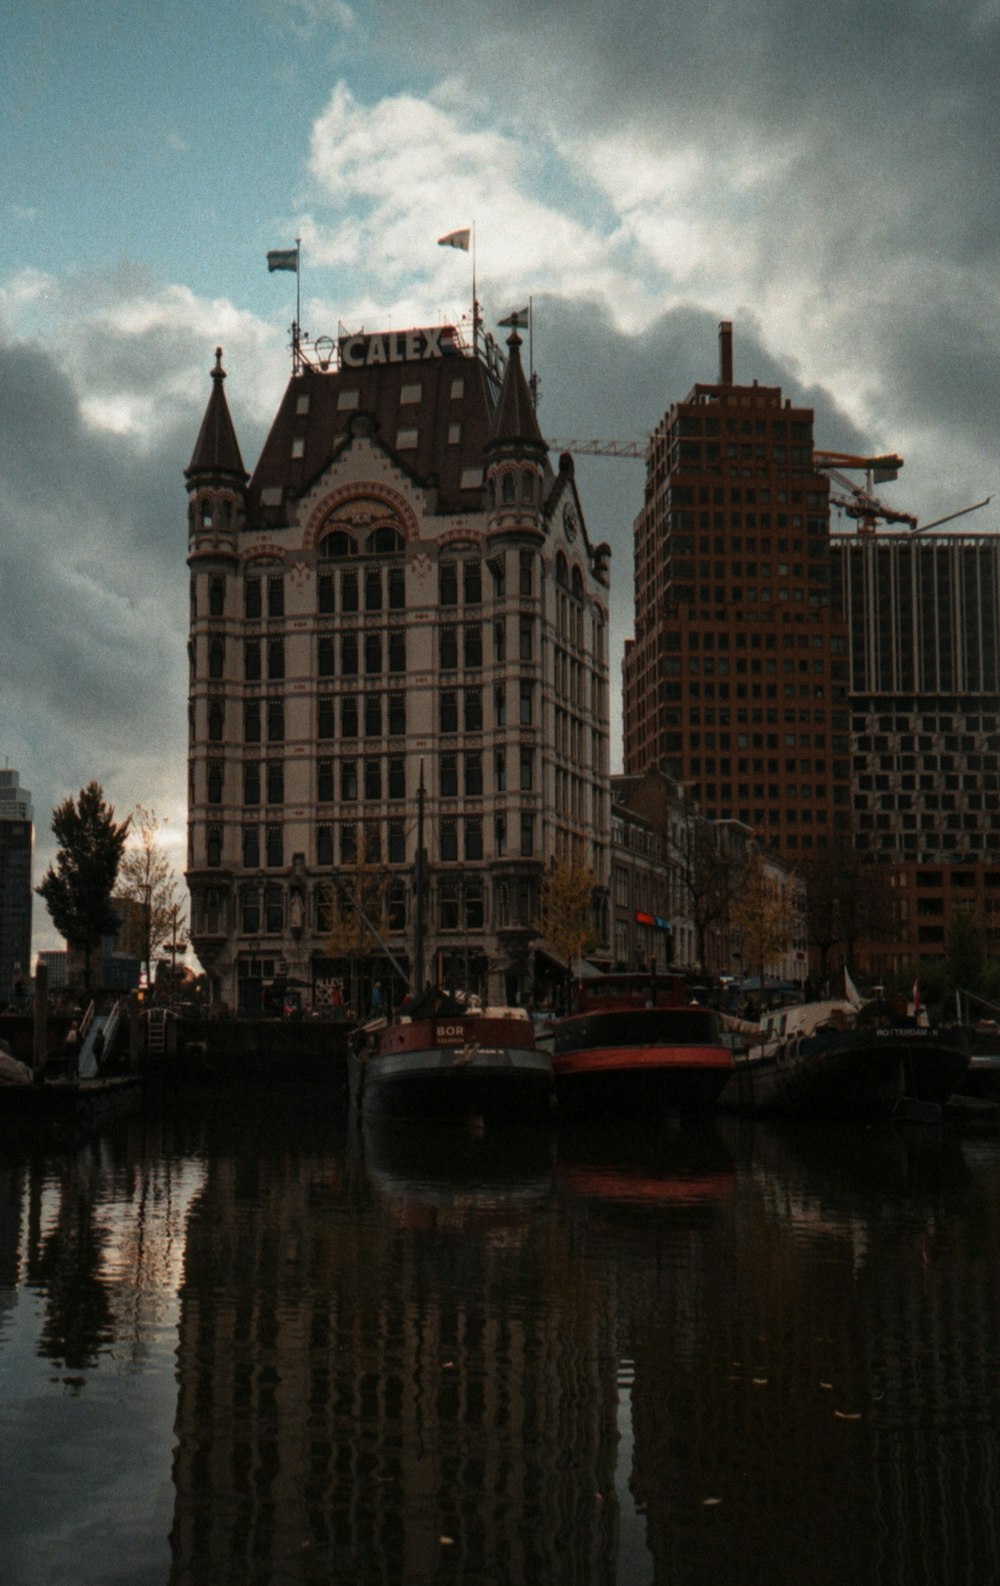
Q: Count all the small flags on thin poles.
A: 3